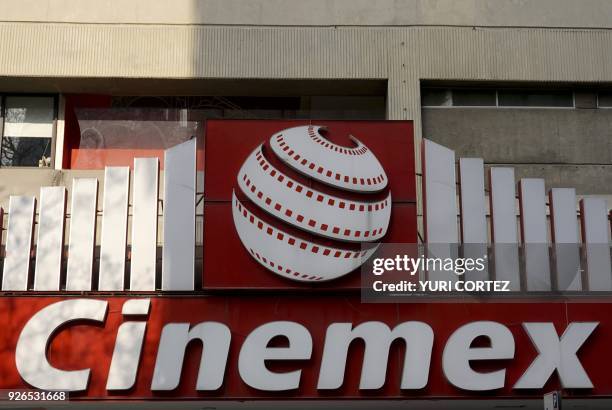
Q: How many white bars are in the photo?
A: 12